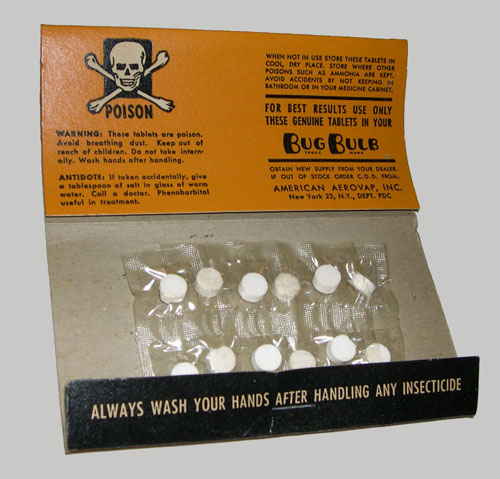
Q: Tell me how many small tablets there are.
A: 12